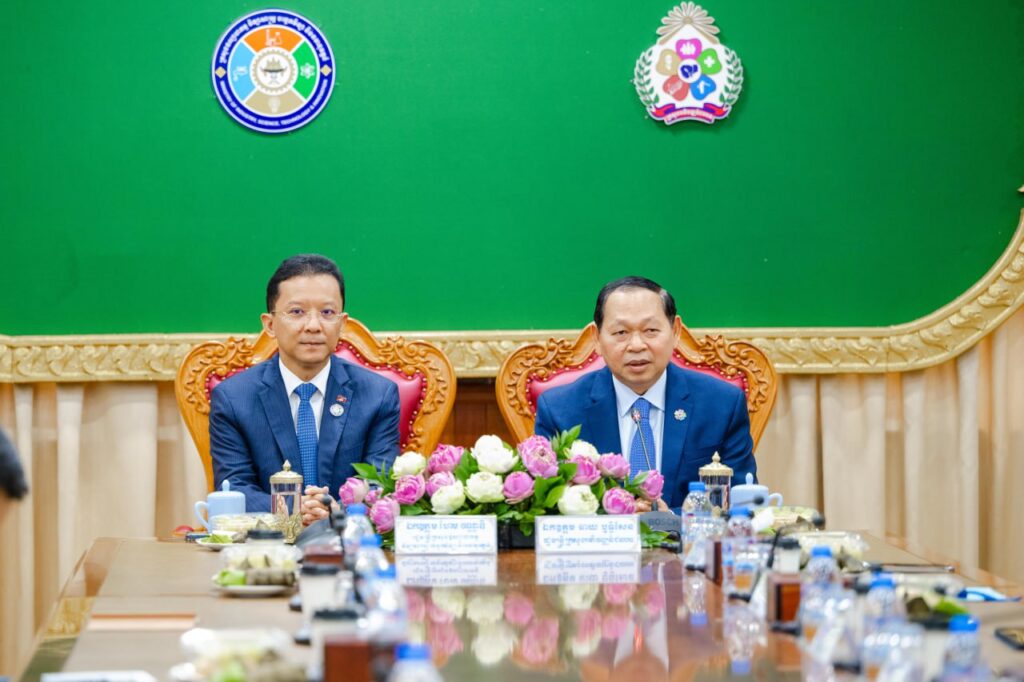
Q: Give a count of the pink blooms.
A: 12